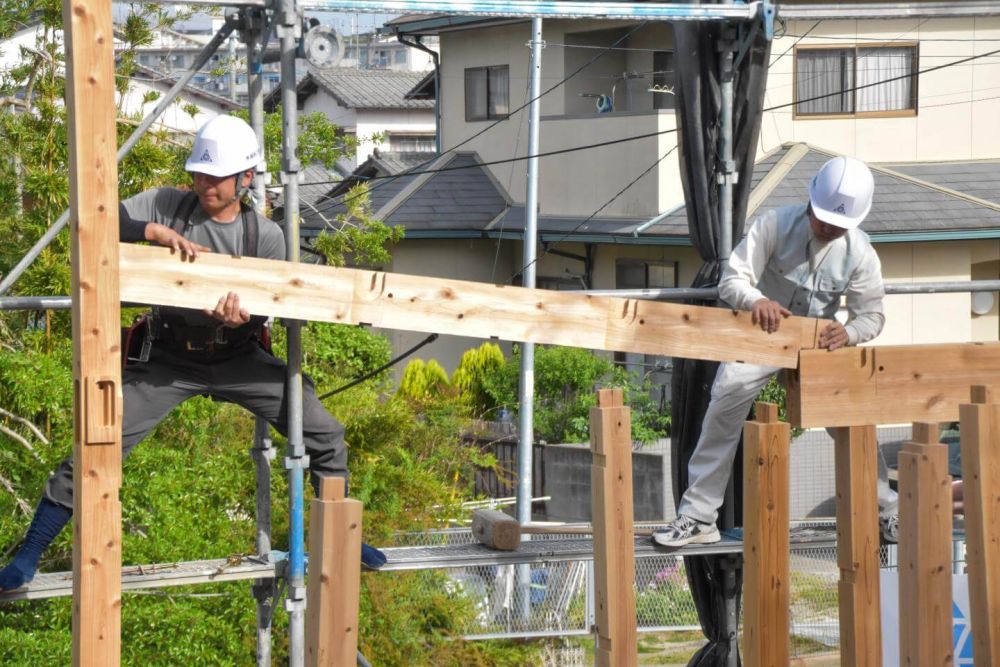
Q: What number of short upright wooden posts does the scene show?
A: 6